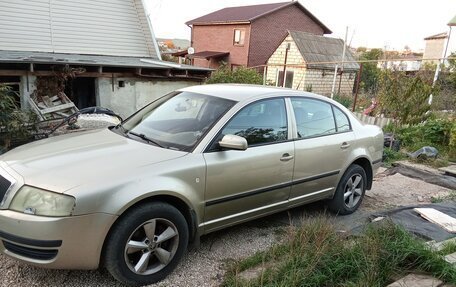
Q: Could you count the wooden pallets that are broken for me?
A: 1